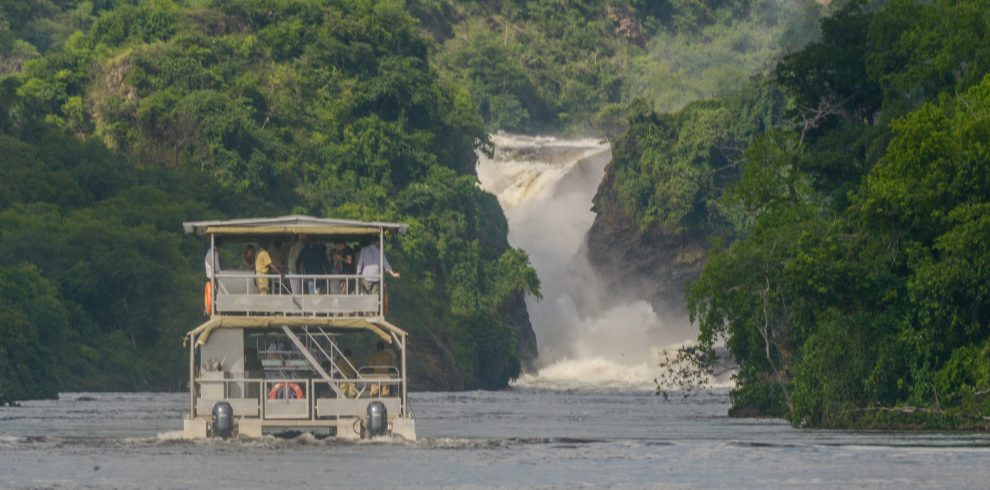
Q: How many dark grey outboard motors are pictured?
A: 2